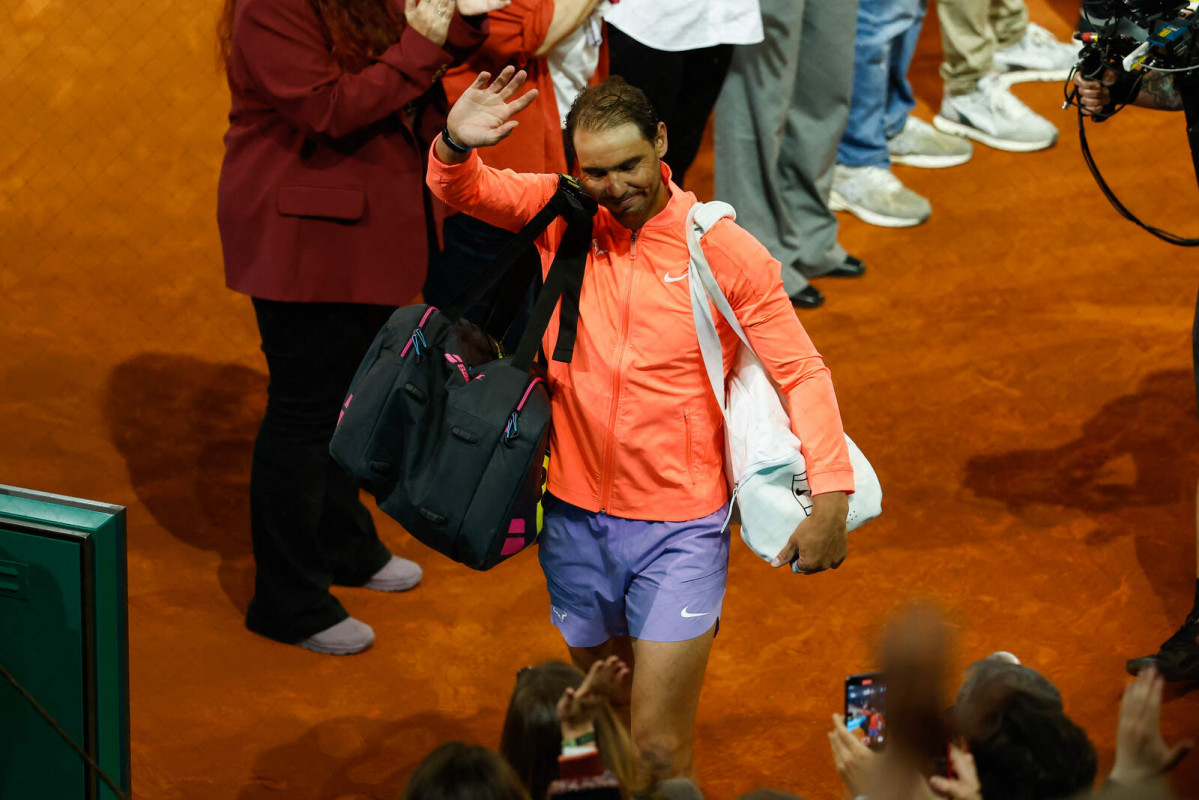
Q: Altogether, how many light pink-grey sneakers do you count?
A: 2